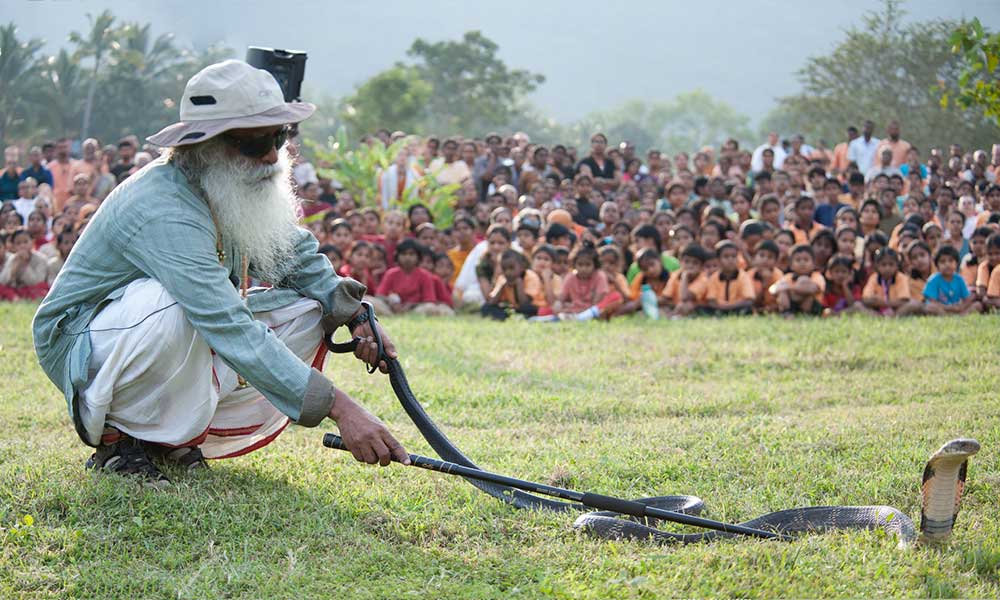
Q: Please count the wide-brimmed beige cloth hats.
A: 1